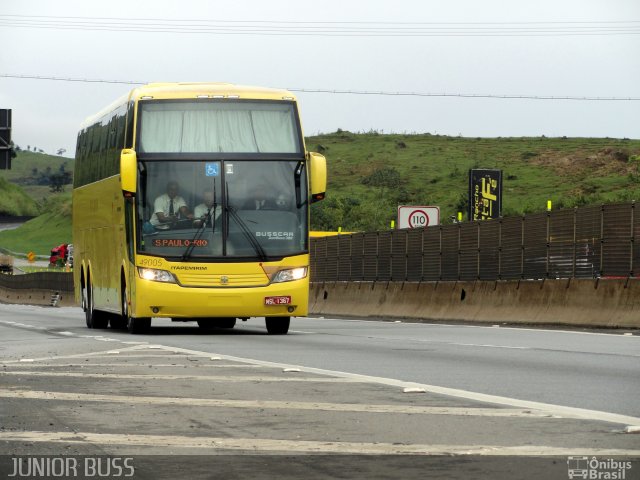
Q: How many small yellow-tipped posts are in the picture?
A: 4